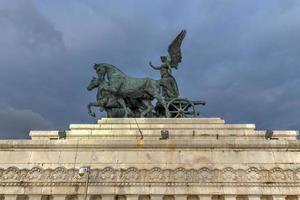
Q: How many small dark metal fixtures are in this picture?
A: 3